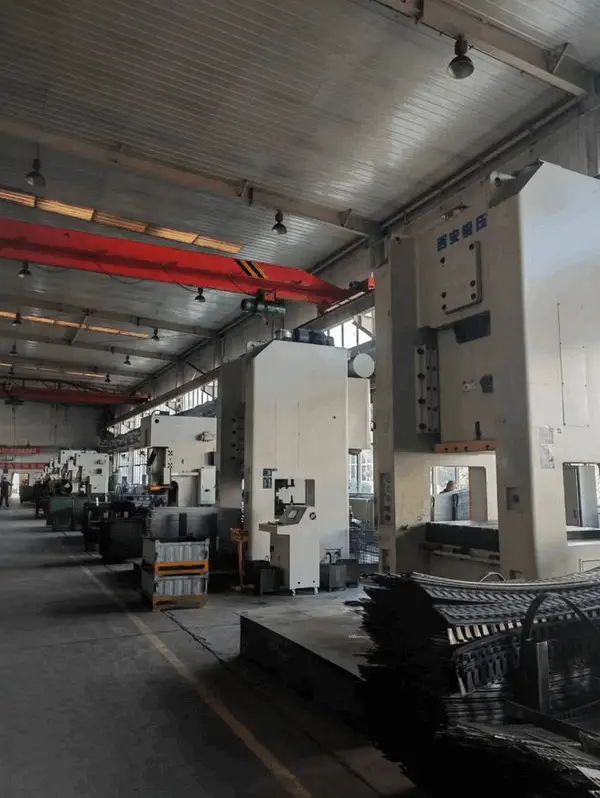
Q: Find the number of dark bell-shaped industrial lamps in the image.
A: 11